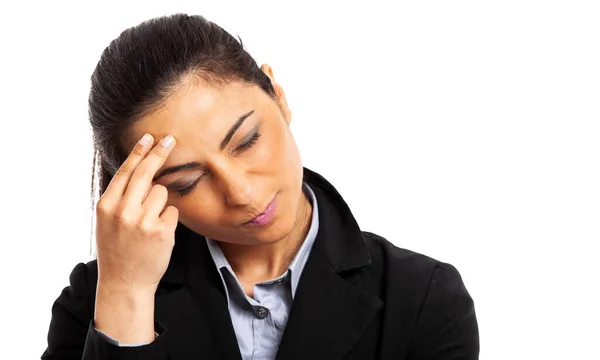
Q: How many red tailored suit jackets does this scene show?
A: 0